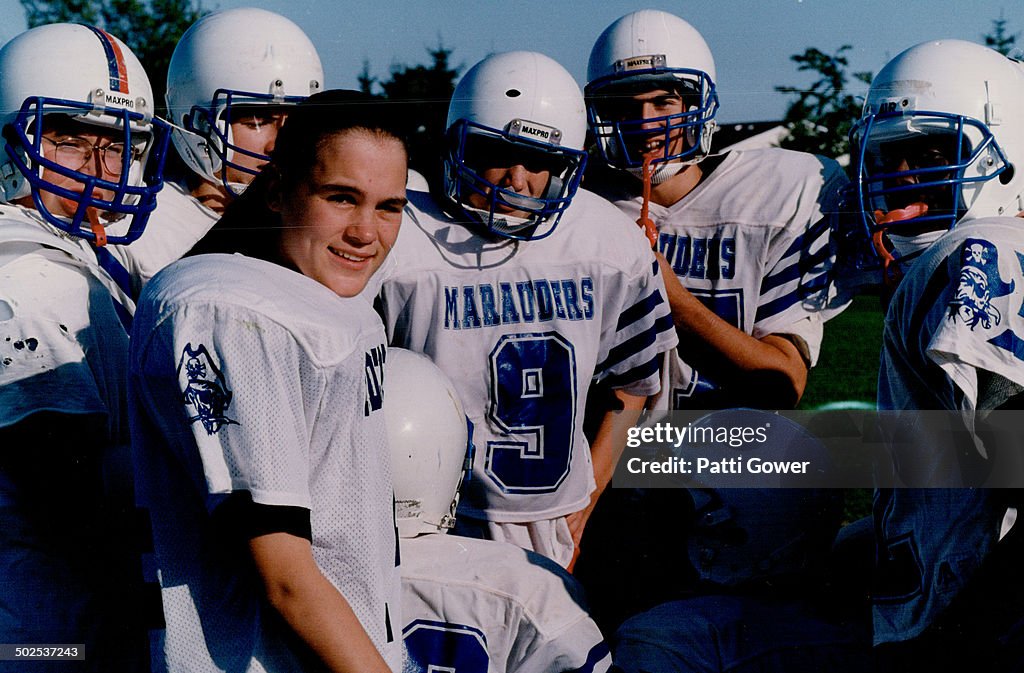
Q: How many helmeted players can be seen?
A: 7